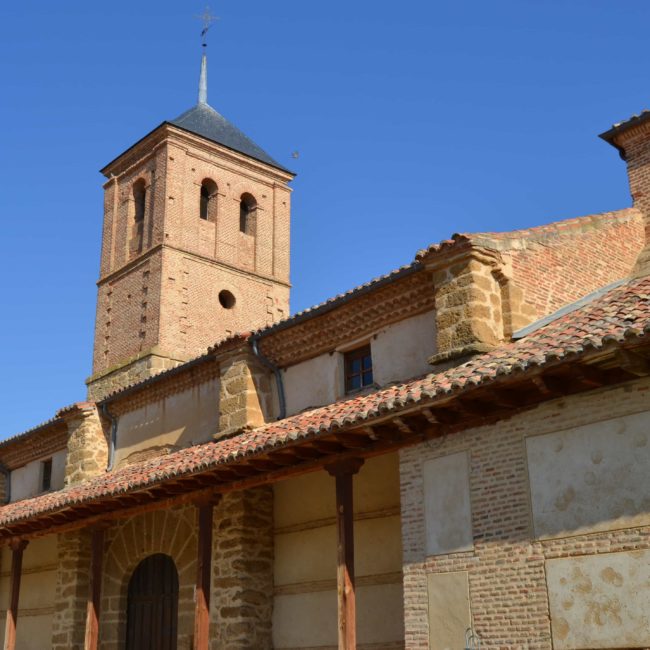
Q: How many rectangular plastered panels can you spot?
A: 4